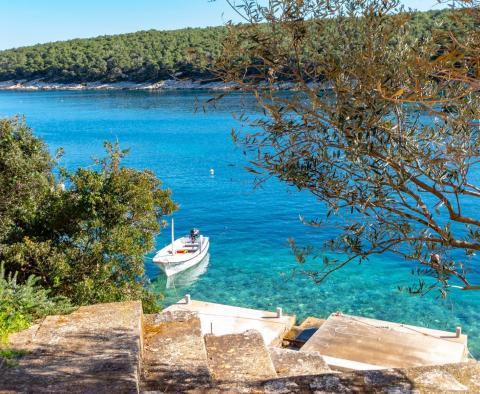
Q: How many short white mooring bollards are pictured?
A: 3